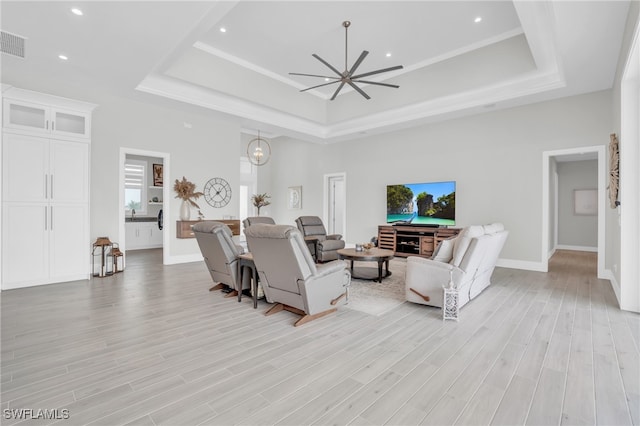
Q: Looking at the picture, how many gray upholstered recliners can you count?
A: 4